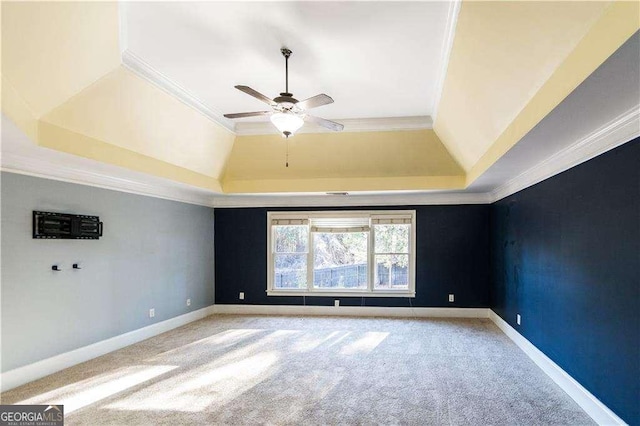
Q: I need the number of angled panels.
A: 4